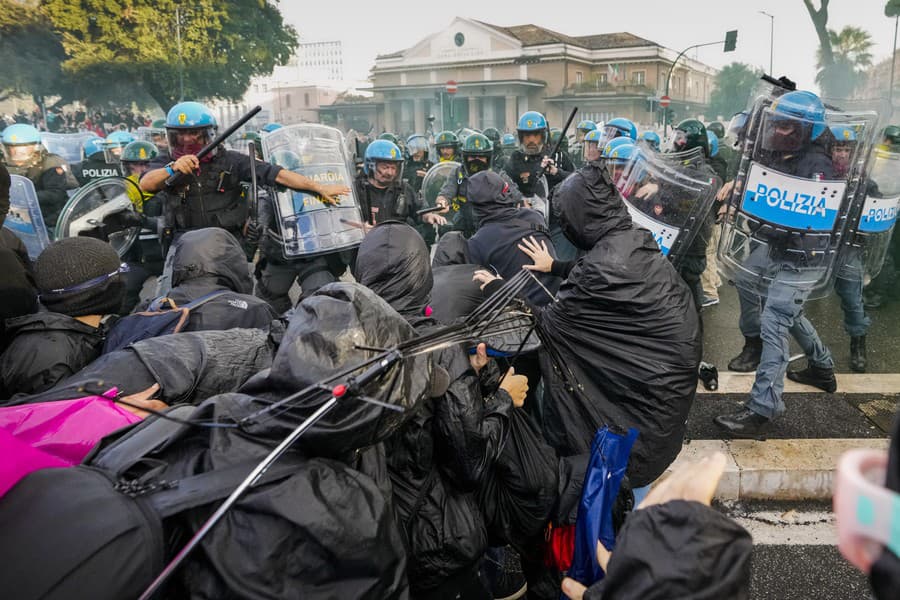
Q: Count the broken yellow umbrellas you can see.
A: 0